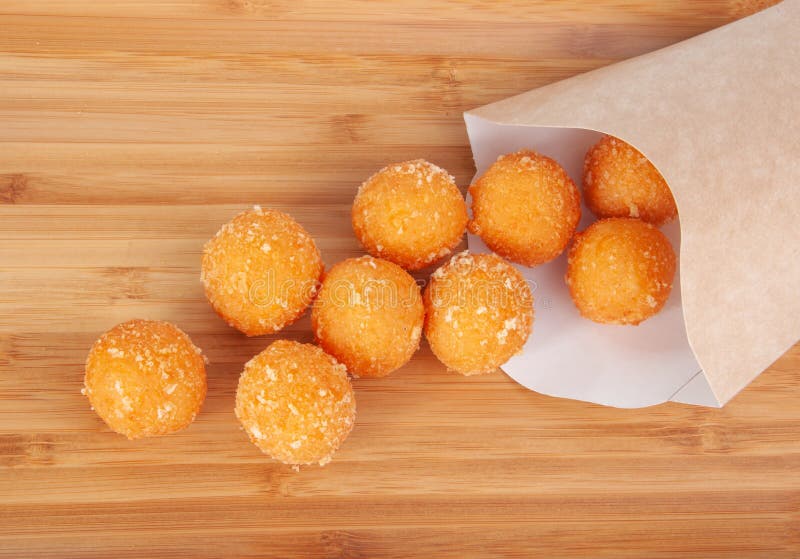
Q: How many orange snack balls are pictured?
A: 9